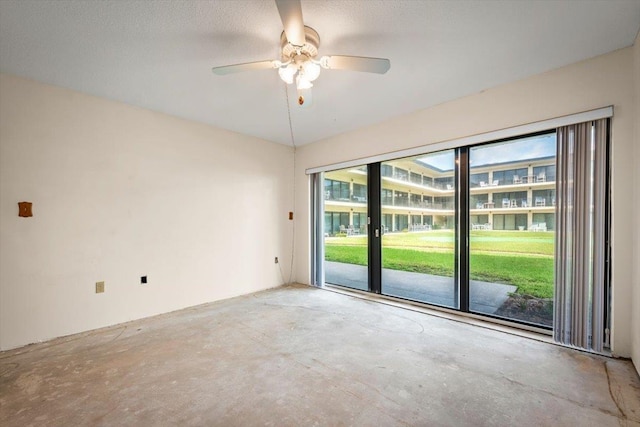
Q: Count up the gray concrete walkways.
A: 1